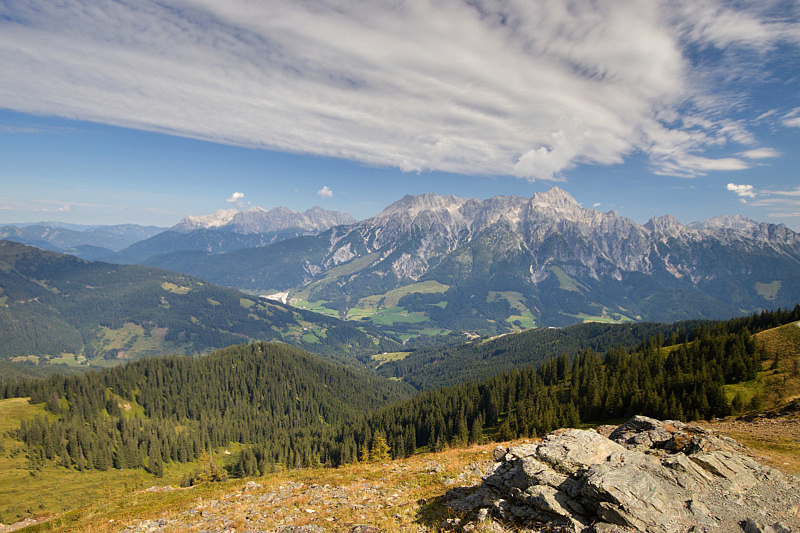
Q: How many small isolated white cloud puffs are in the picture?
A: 3